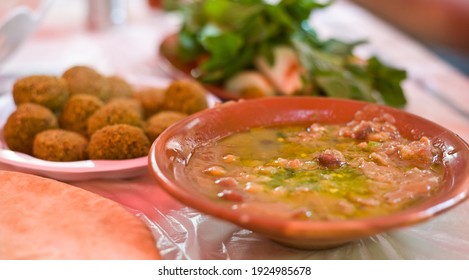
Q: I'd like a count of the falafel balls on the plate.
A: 11